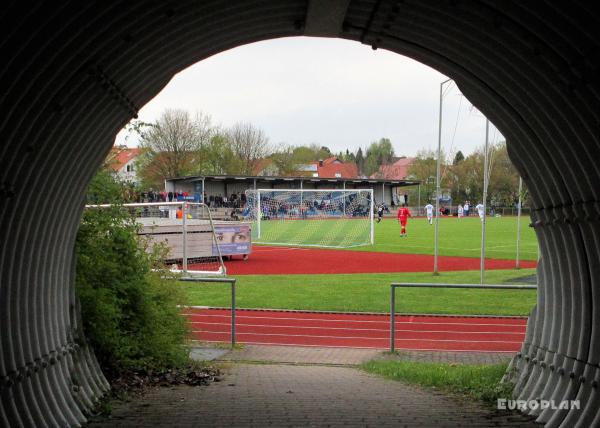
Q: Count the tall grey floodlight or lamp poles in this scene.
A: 3